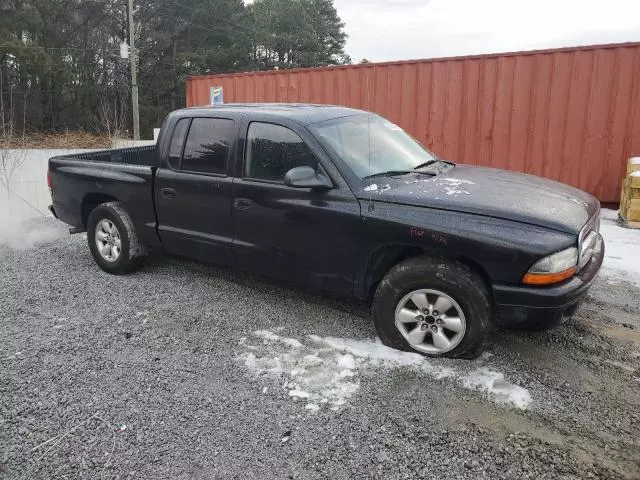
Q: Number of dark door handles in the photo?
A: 2